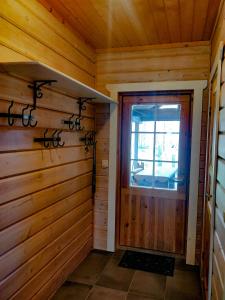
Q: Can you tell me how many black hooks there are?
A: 12